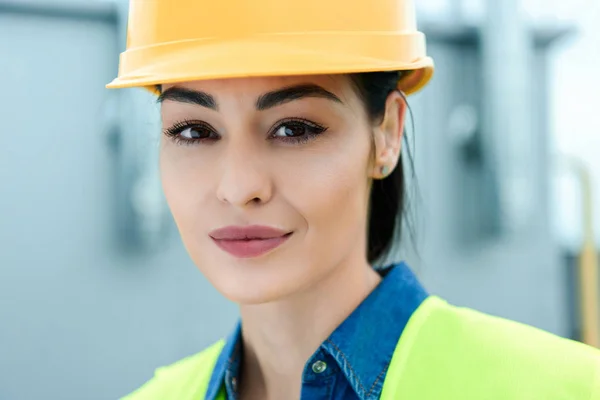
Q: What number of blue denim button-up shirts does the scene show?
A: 1